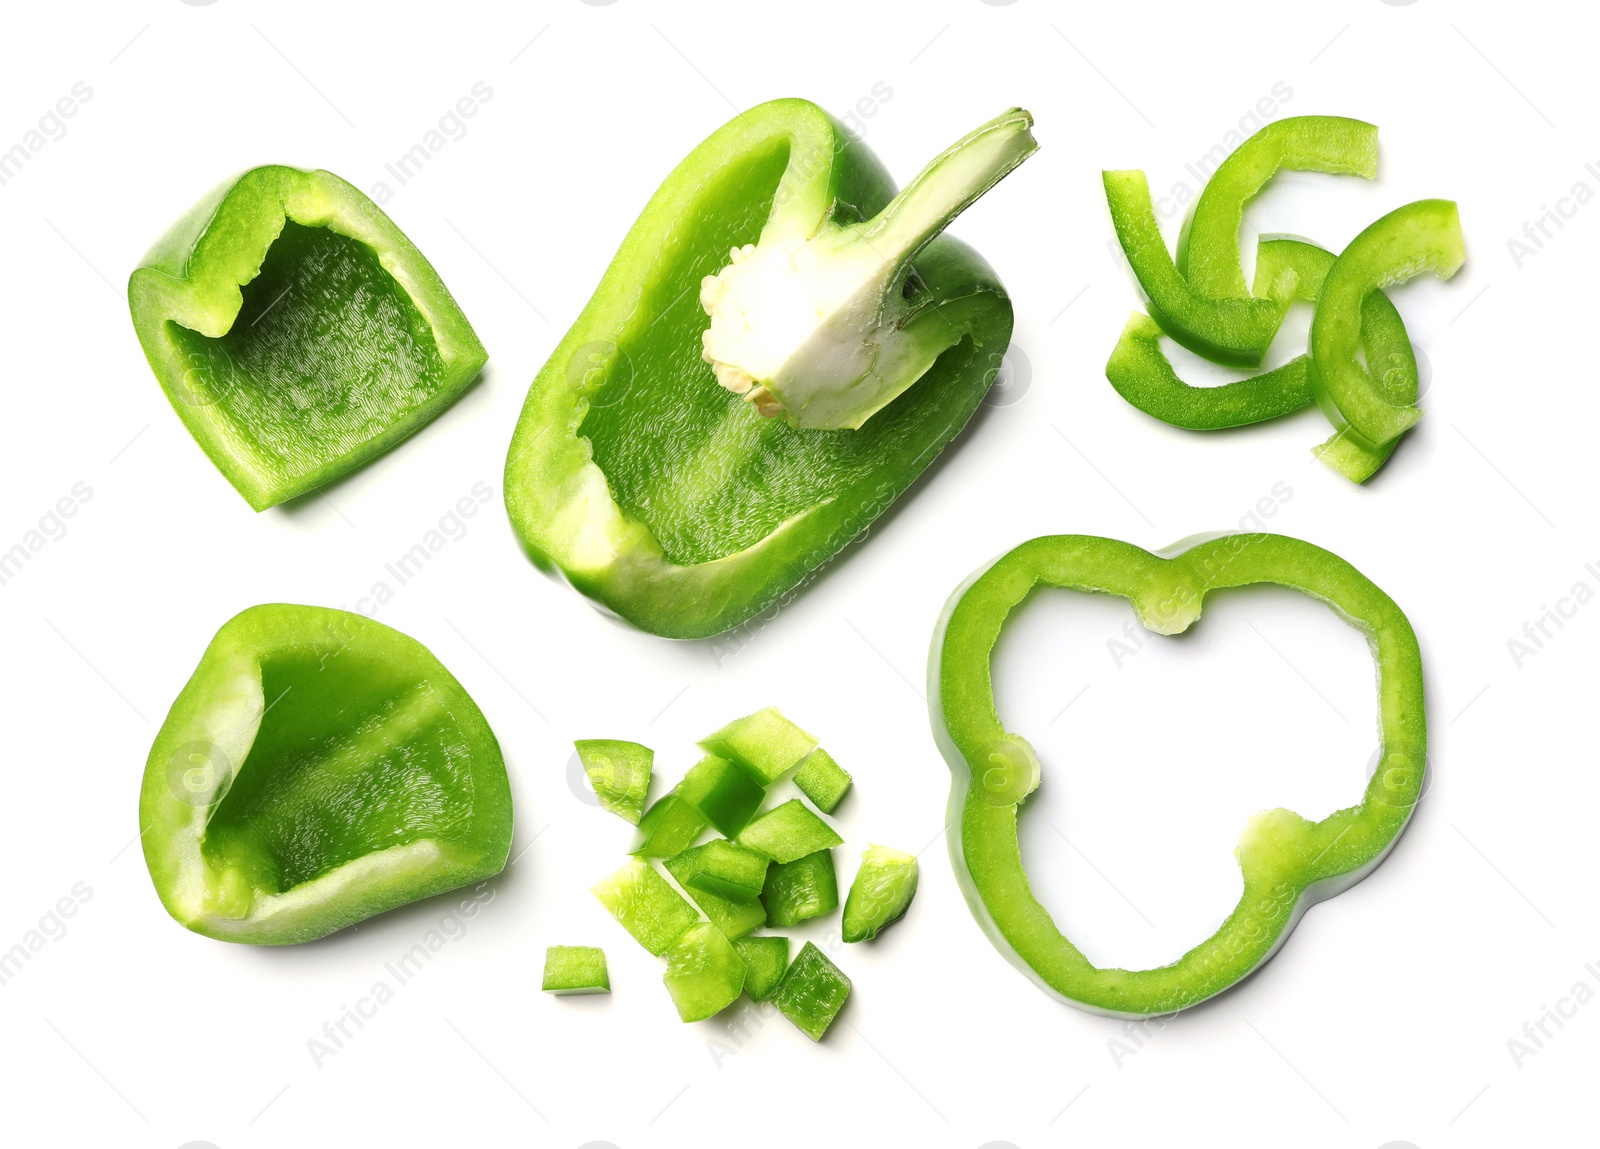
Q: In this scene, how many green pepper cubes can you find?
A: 15